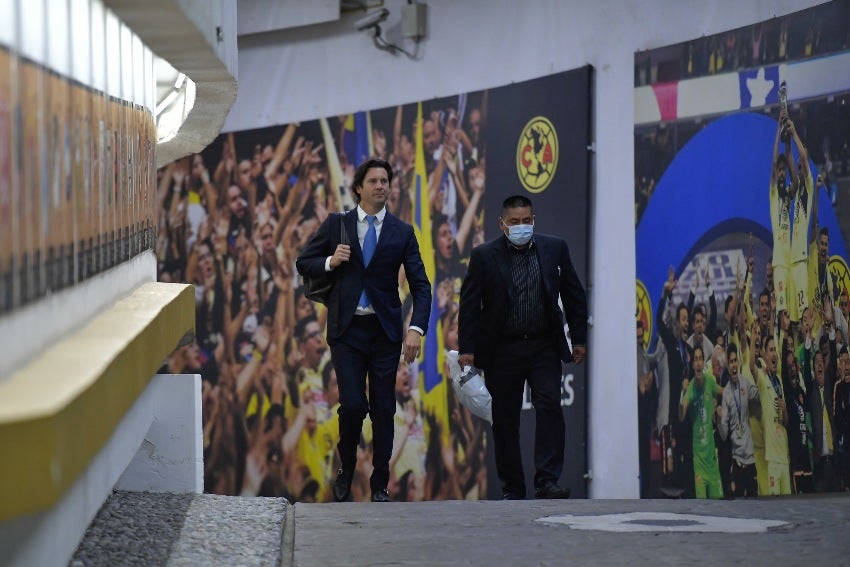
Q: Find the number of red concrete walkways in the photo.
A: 0